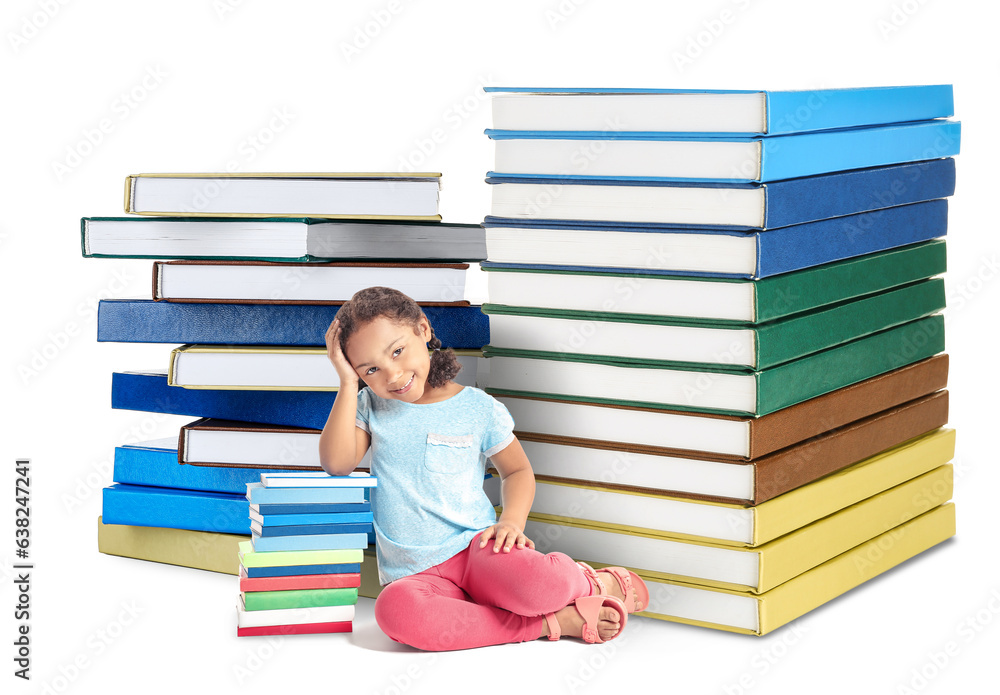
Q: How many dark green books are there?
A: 4